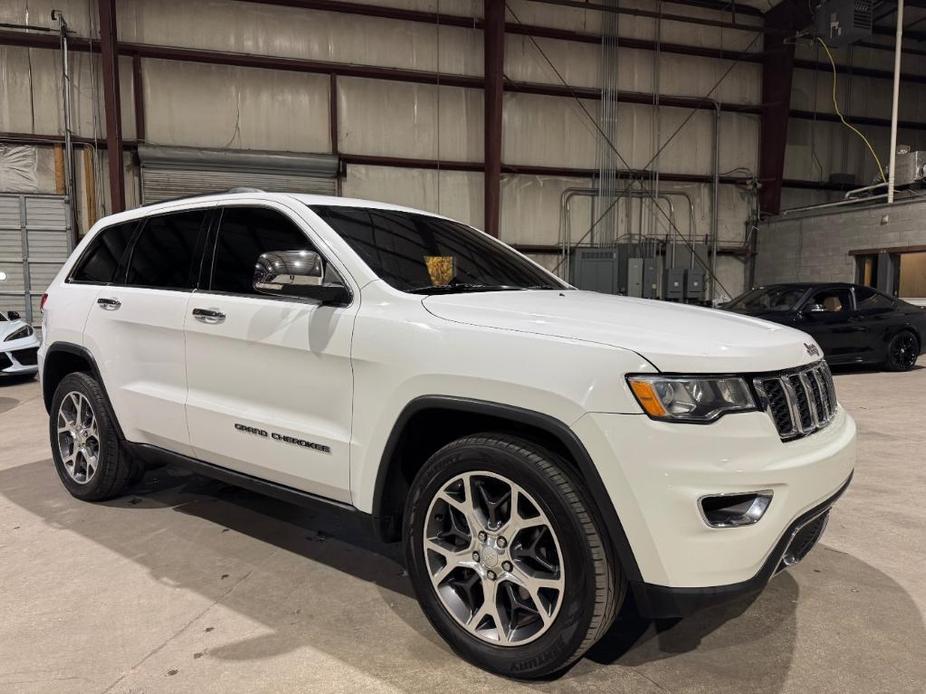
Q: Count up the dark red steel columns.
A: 3